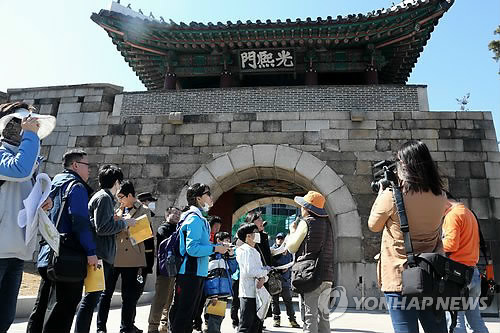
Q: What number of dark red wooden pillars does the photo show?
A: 4